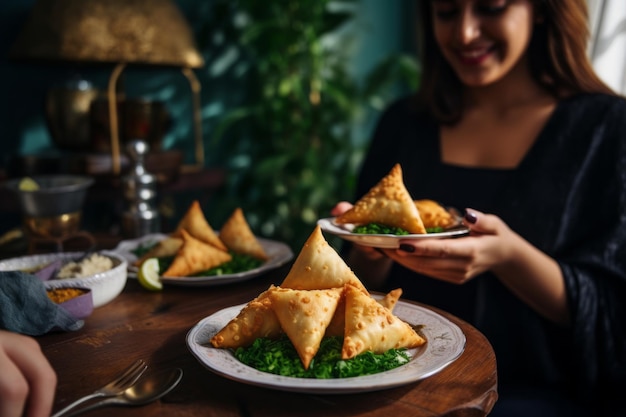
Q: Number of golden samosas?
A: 11